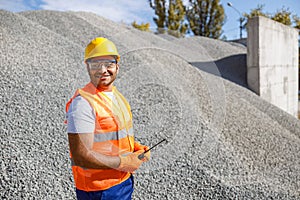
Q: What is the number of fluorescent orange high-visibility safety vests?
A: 1